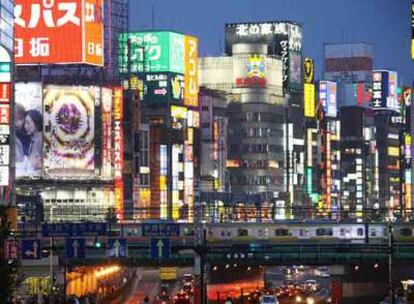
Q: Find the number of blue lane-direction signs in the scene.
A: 4